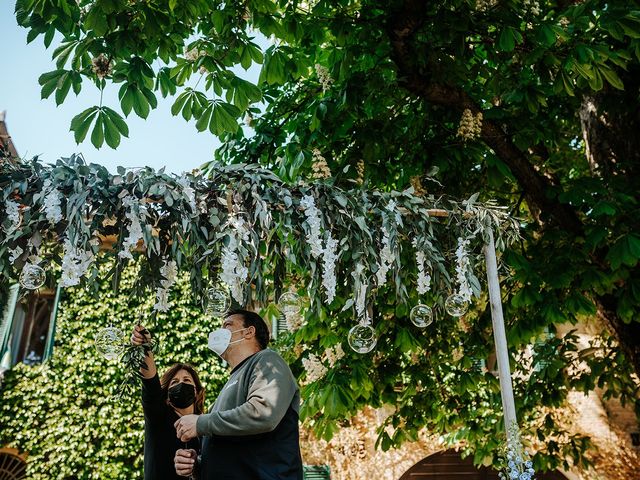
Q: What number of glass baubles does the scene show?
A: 7